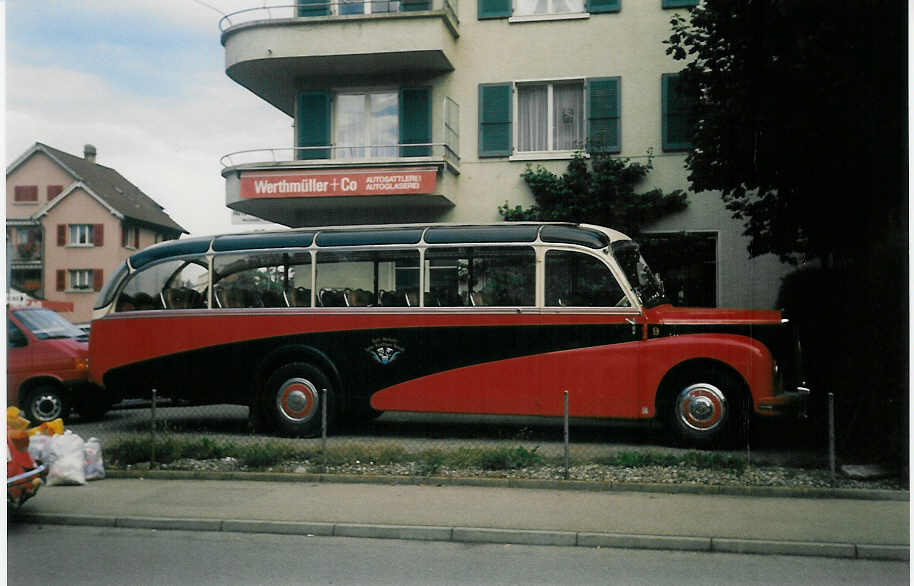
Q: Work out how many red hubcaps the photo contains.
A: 2